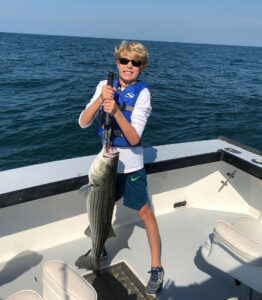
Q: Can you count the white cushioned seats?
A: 2